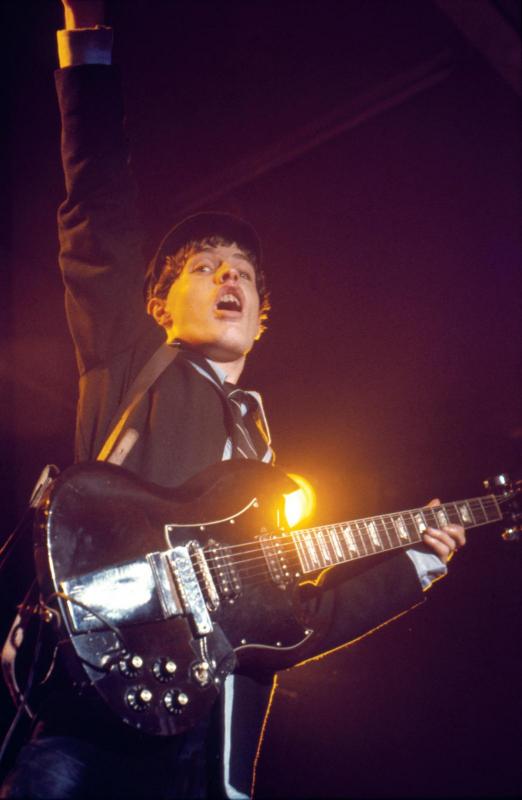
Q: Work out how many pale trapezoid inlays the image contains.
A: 9